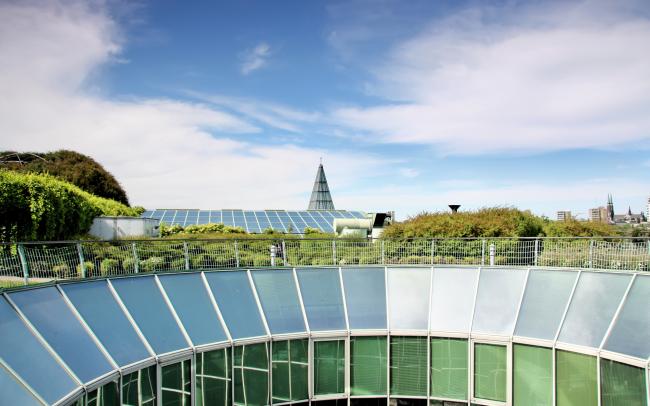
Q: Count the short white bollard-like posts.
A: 2